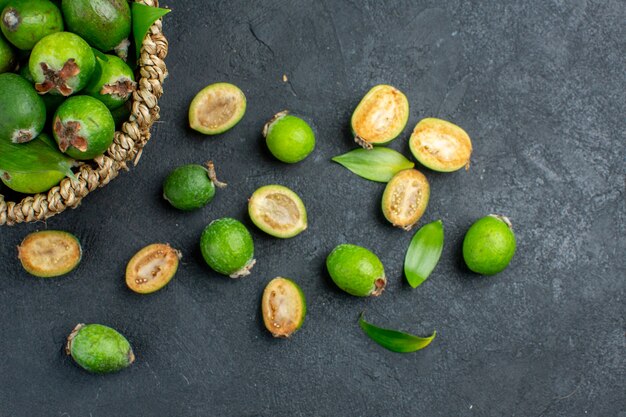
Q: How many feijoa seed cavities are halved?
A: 8